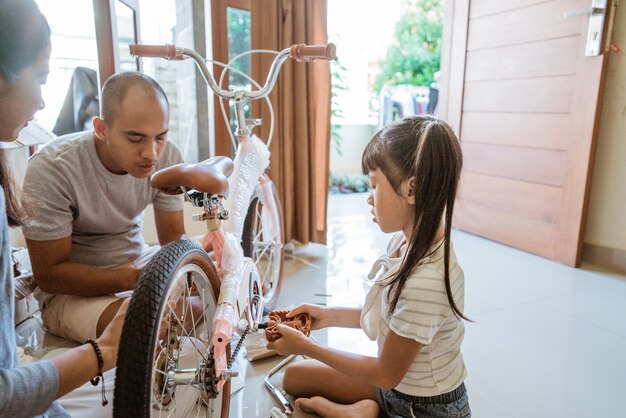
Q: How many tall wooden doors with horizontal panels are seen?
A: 1